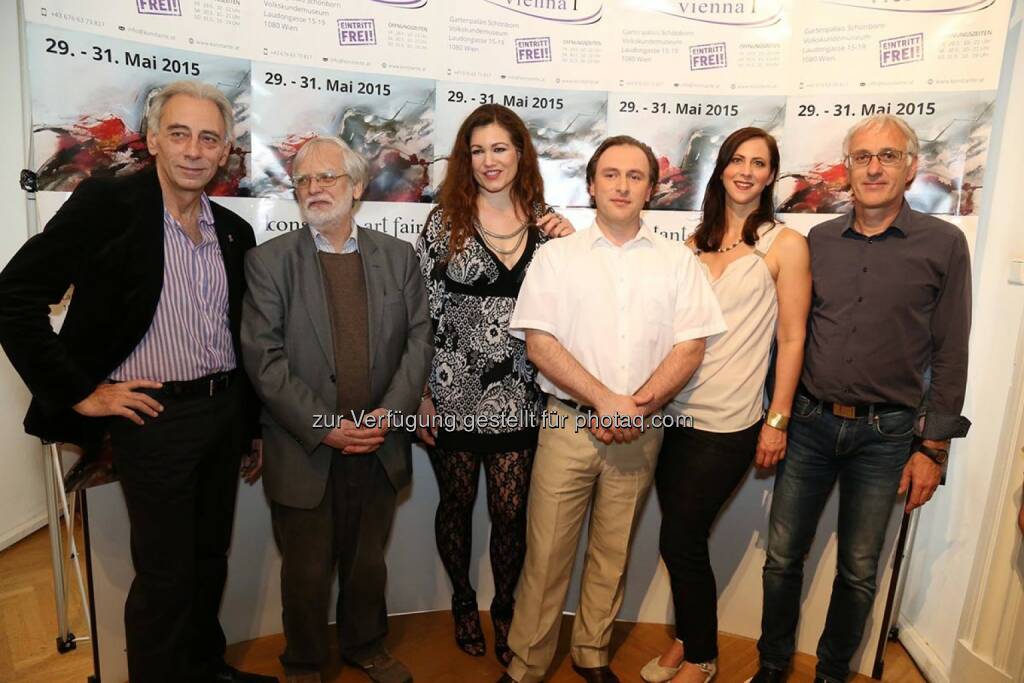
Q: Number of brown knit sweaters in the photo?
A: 1